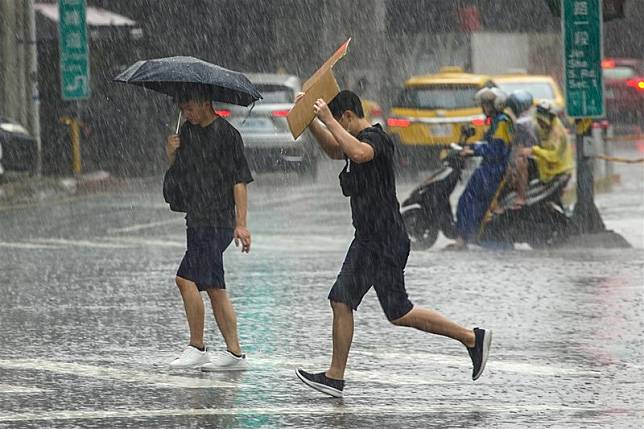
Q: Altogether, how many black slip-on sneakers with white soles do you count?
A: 2